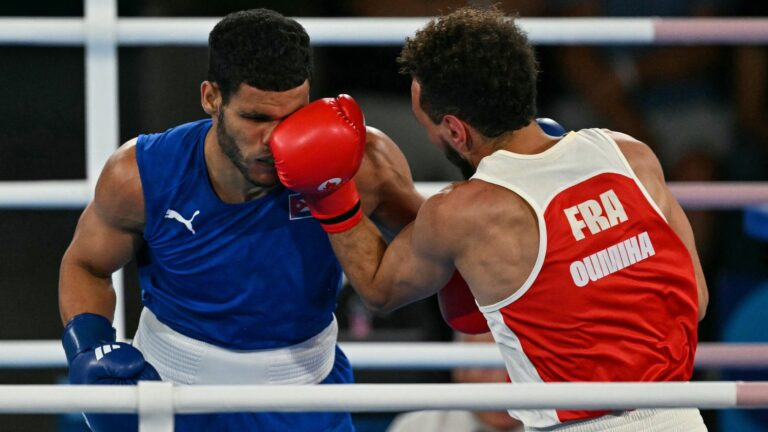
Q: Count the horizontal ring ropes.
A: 4